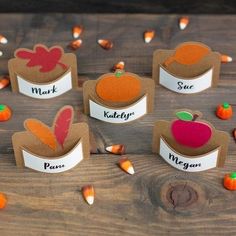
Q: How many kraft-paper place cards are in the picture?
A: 5